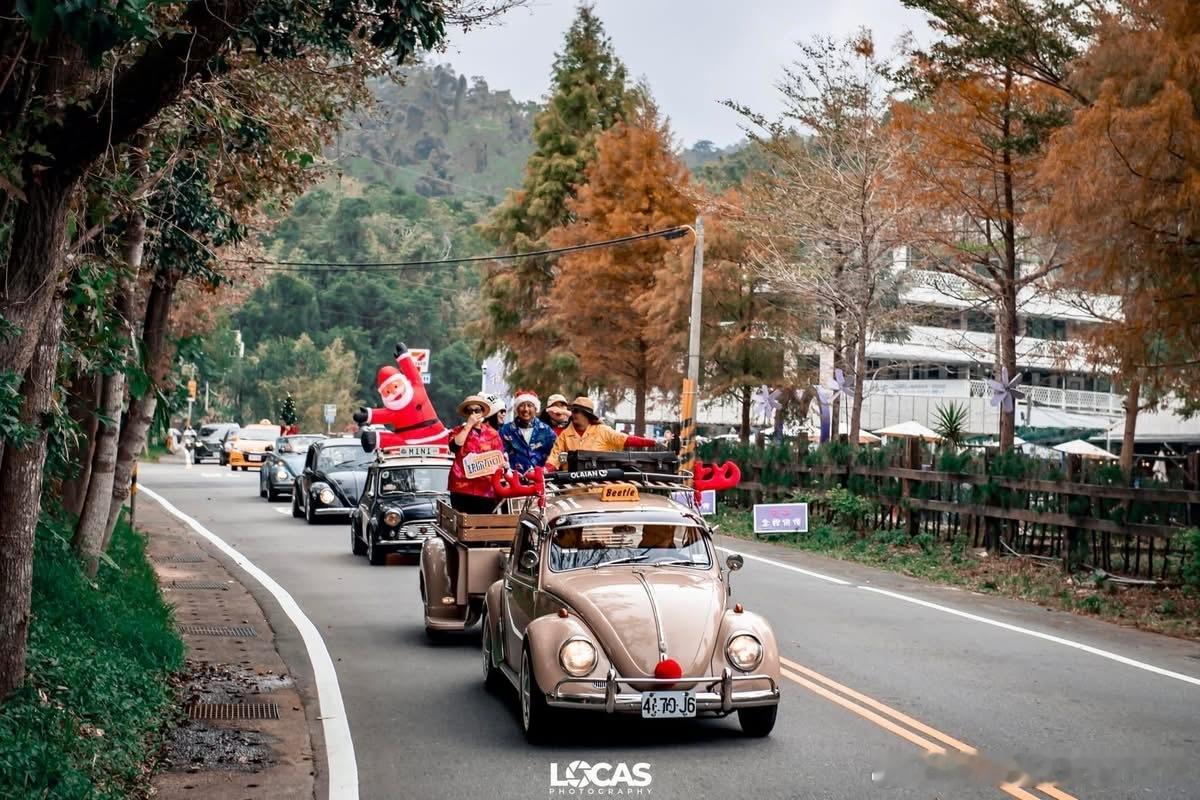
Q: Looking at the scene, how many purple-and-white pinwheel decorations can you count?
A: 3